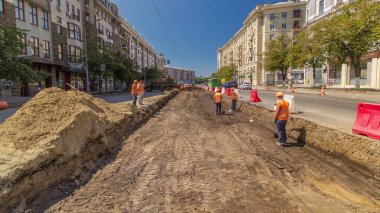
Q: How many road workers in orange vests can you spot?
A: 5